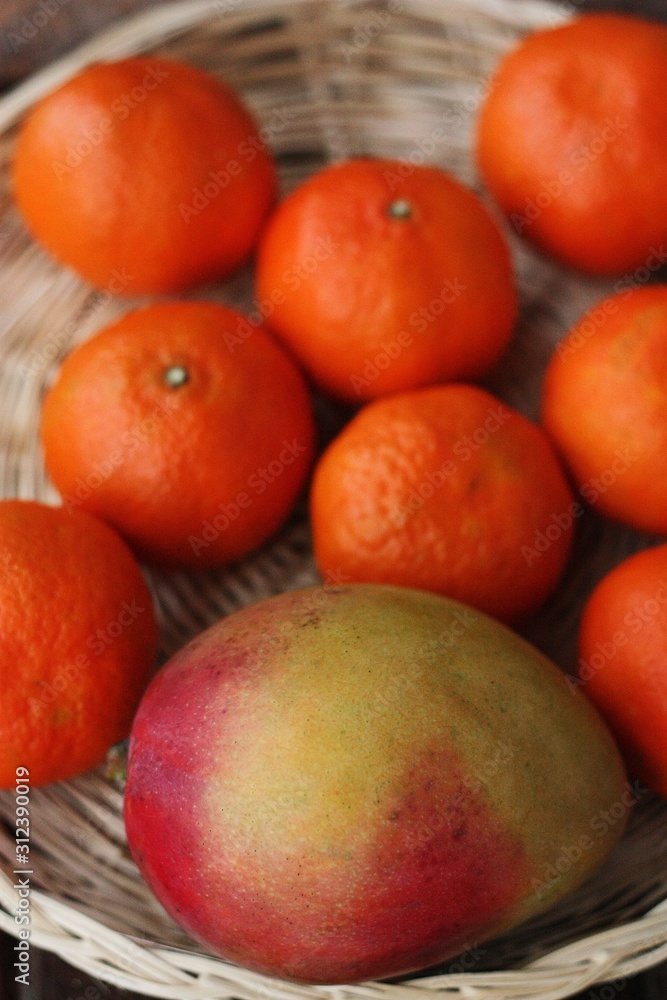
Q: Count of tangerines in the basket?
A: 8